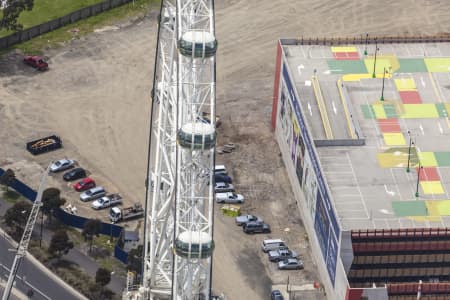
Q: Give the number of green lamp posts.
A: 5